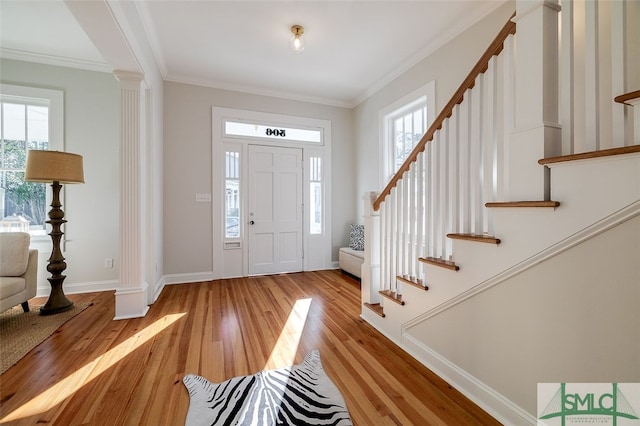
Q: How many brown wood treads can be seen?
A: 8